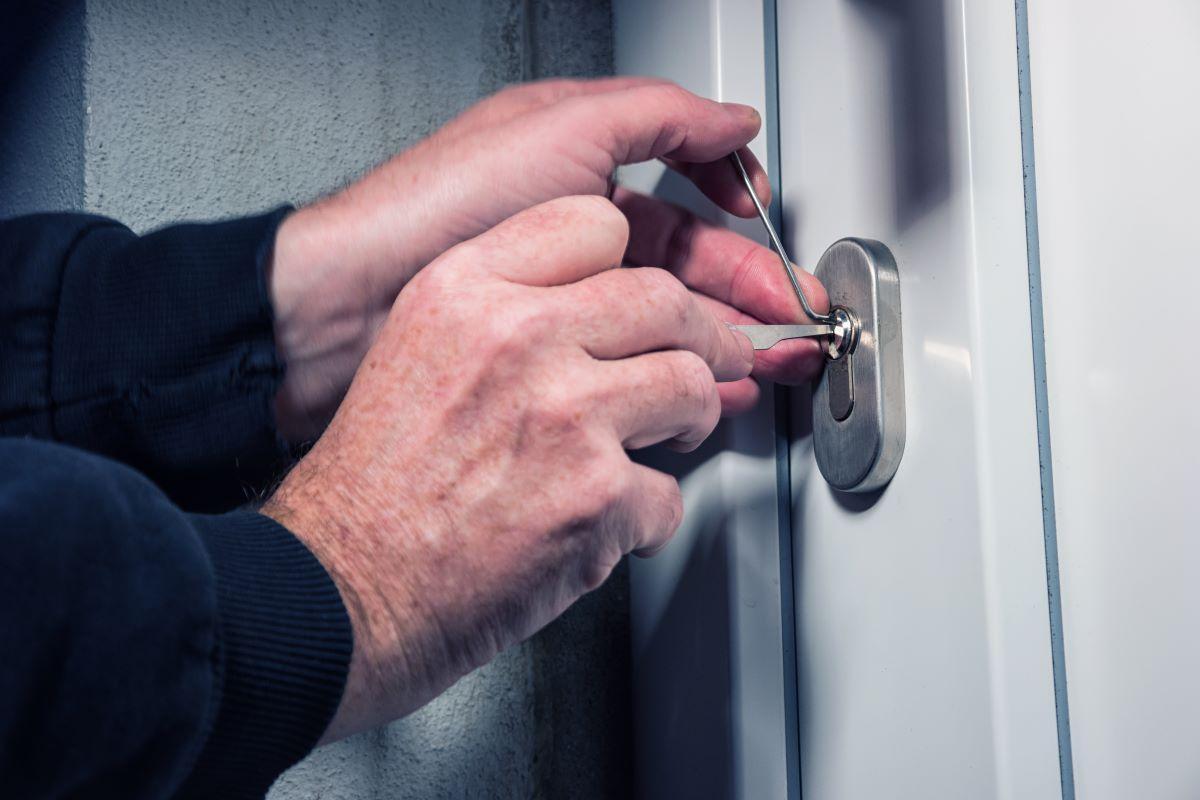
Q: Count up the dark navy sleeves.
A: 2